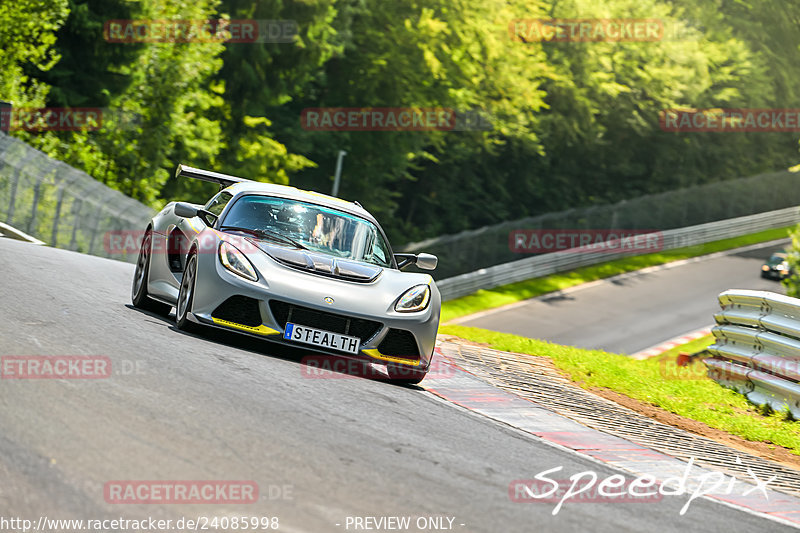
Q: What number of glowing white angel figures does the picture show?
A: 0